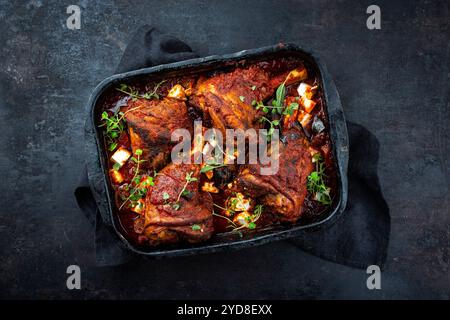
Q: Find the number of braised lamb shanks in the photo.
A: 4